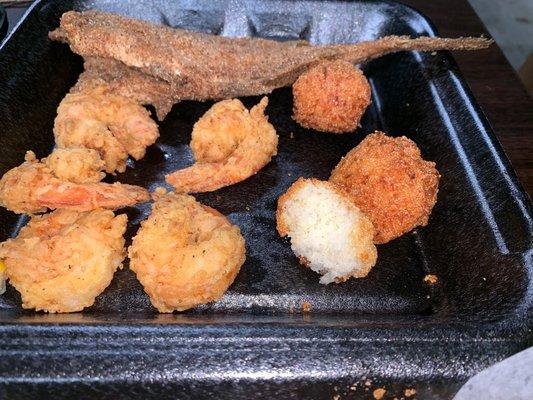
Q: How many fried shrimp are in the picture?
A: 5